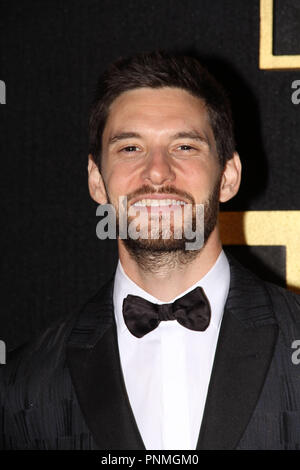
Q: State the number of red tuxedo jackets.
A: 0